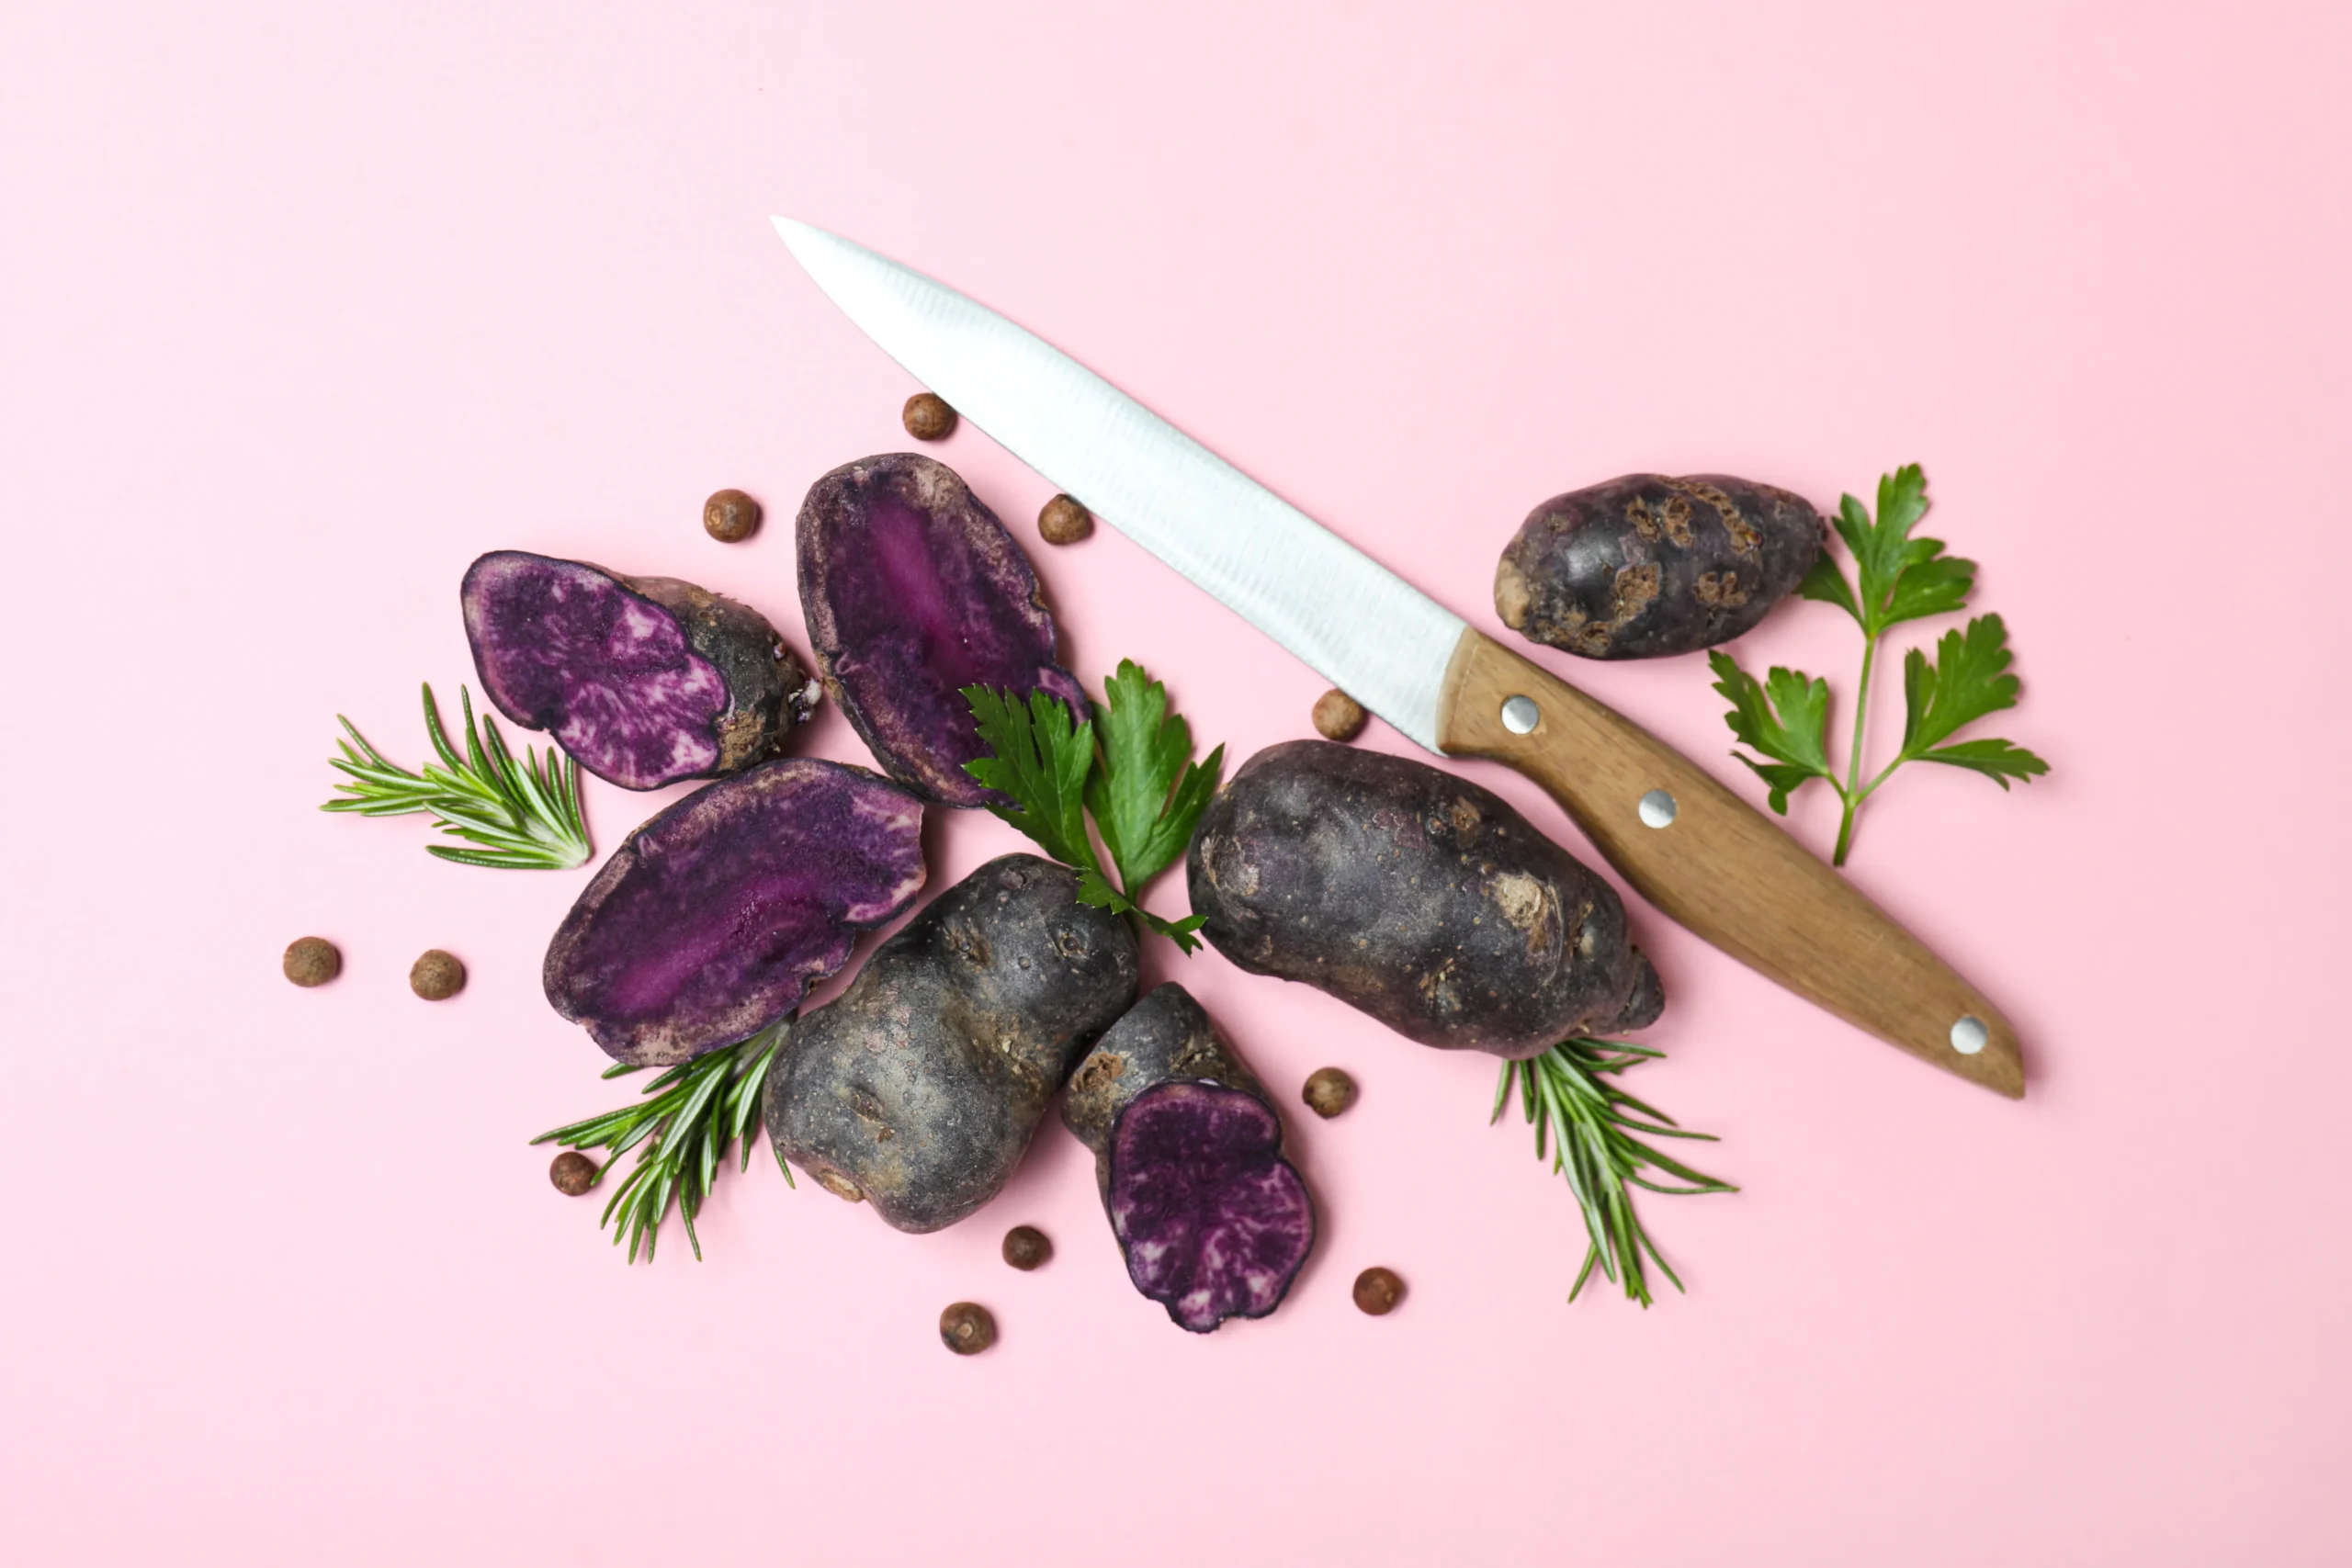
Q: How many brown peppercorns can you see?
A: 11